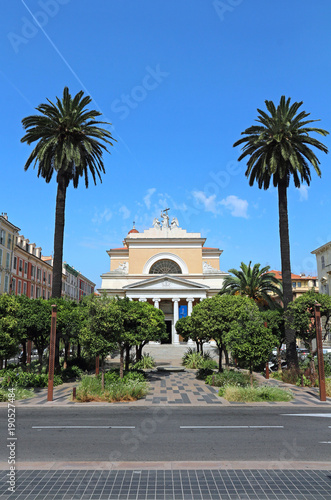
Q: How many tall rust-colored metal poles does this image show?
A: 2